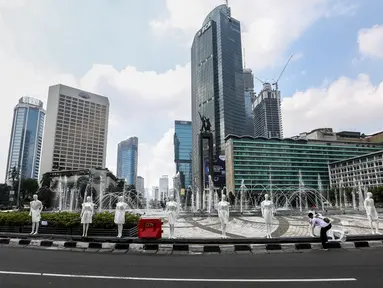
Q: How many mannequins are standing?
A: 7